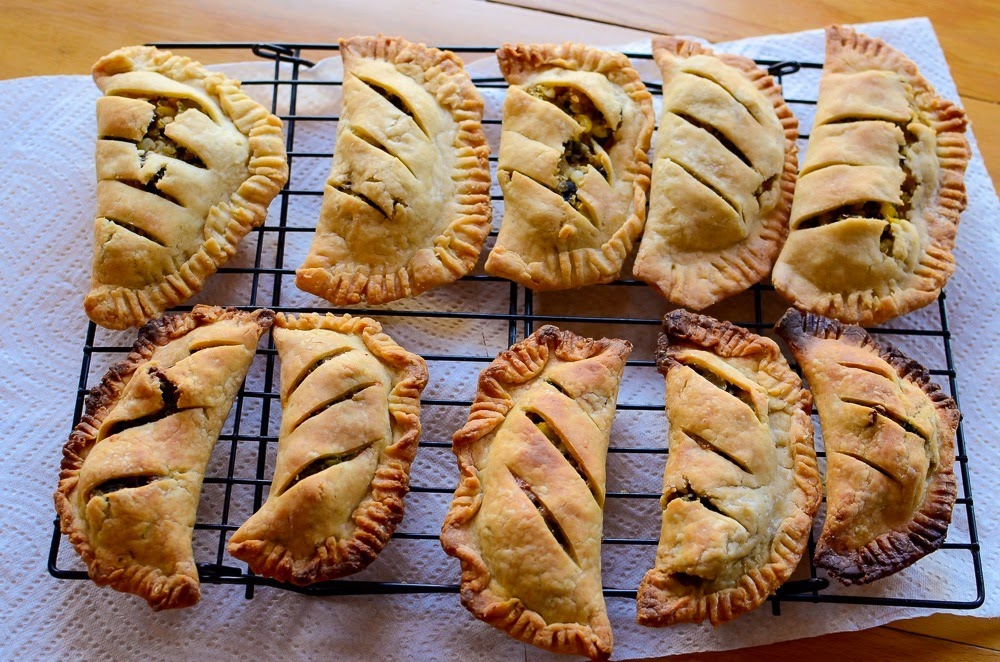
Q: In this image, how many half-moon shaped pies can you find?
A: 10